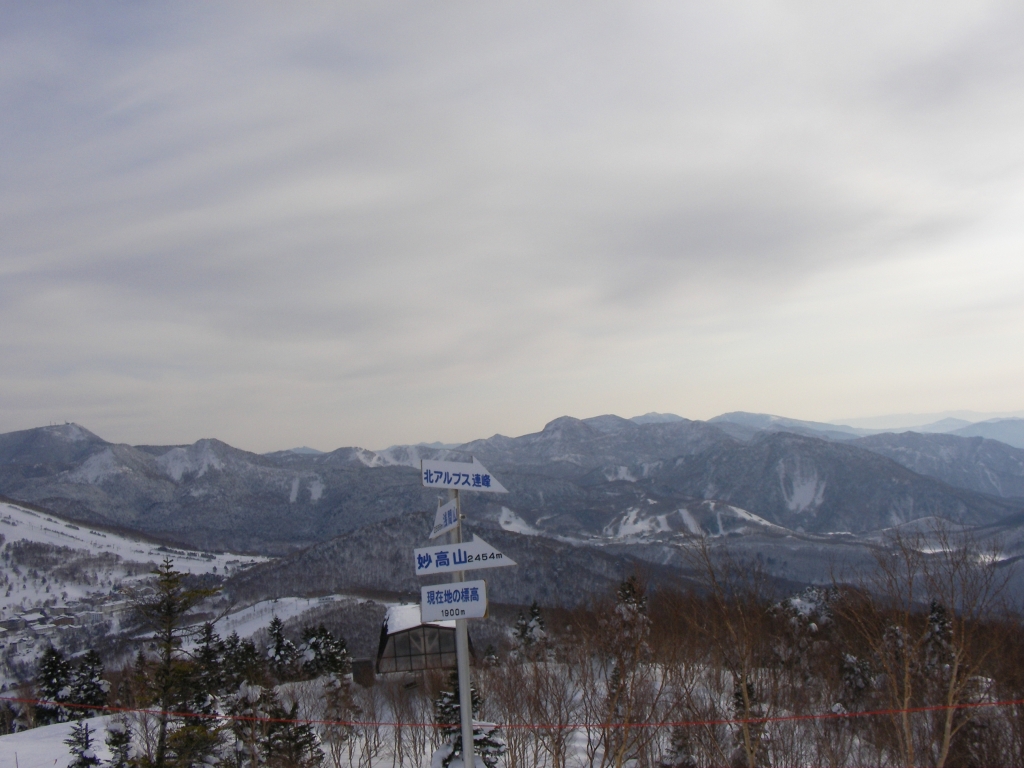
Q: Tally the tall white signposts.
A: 1